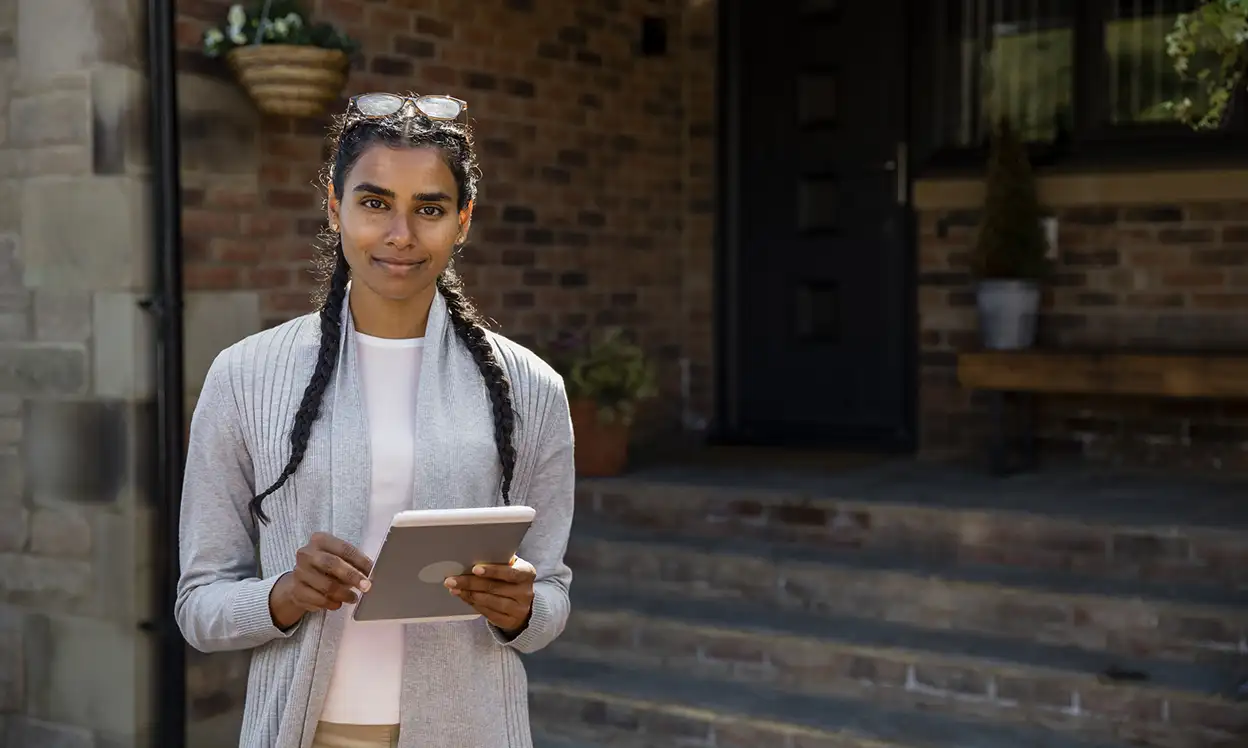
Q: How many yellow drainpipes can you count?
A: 0